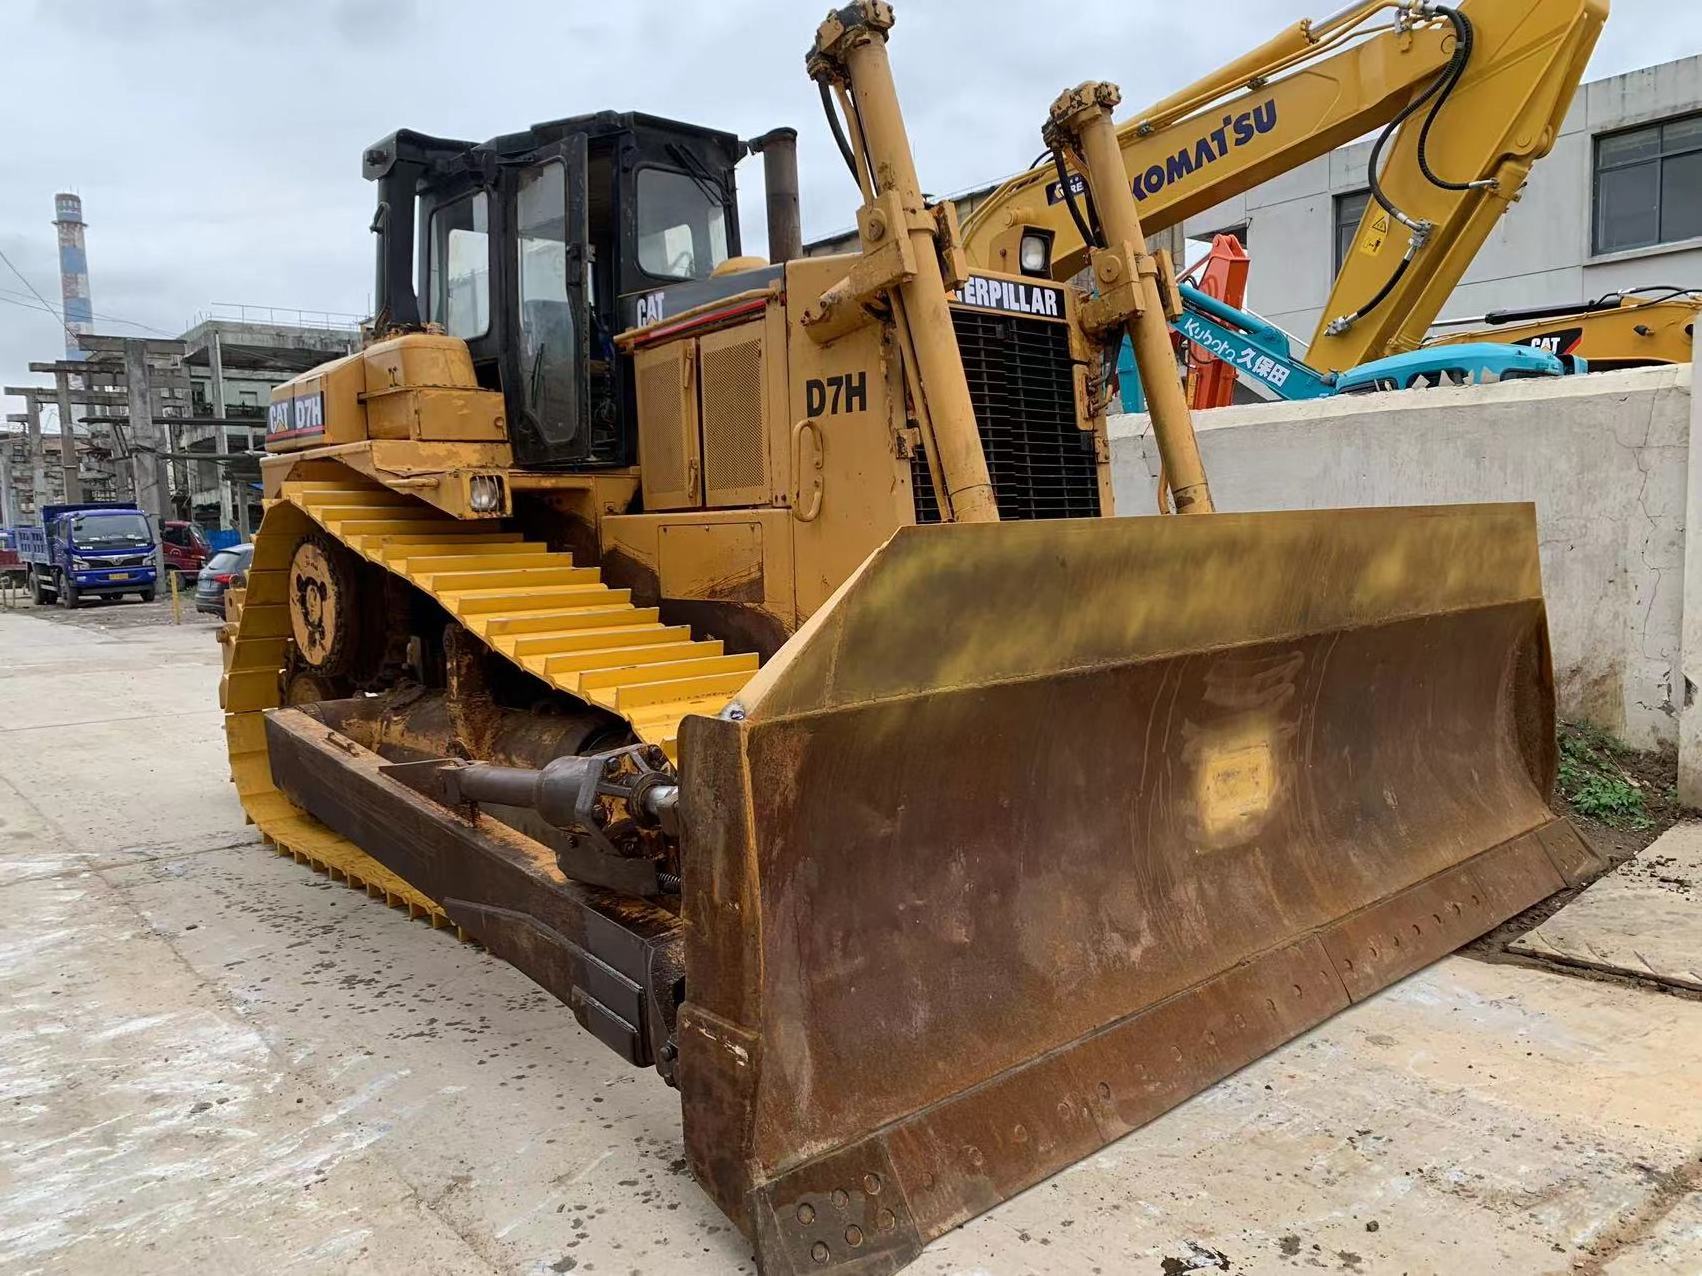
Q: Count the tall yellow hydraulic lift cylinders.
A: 2